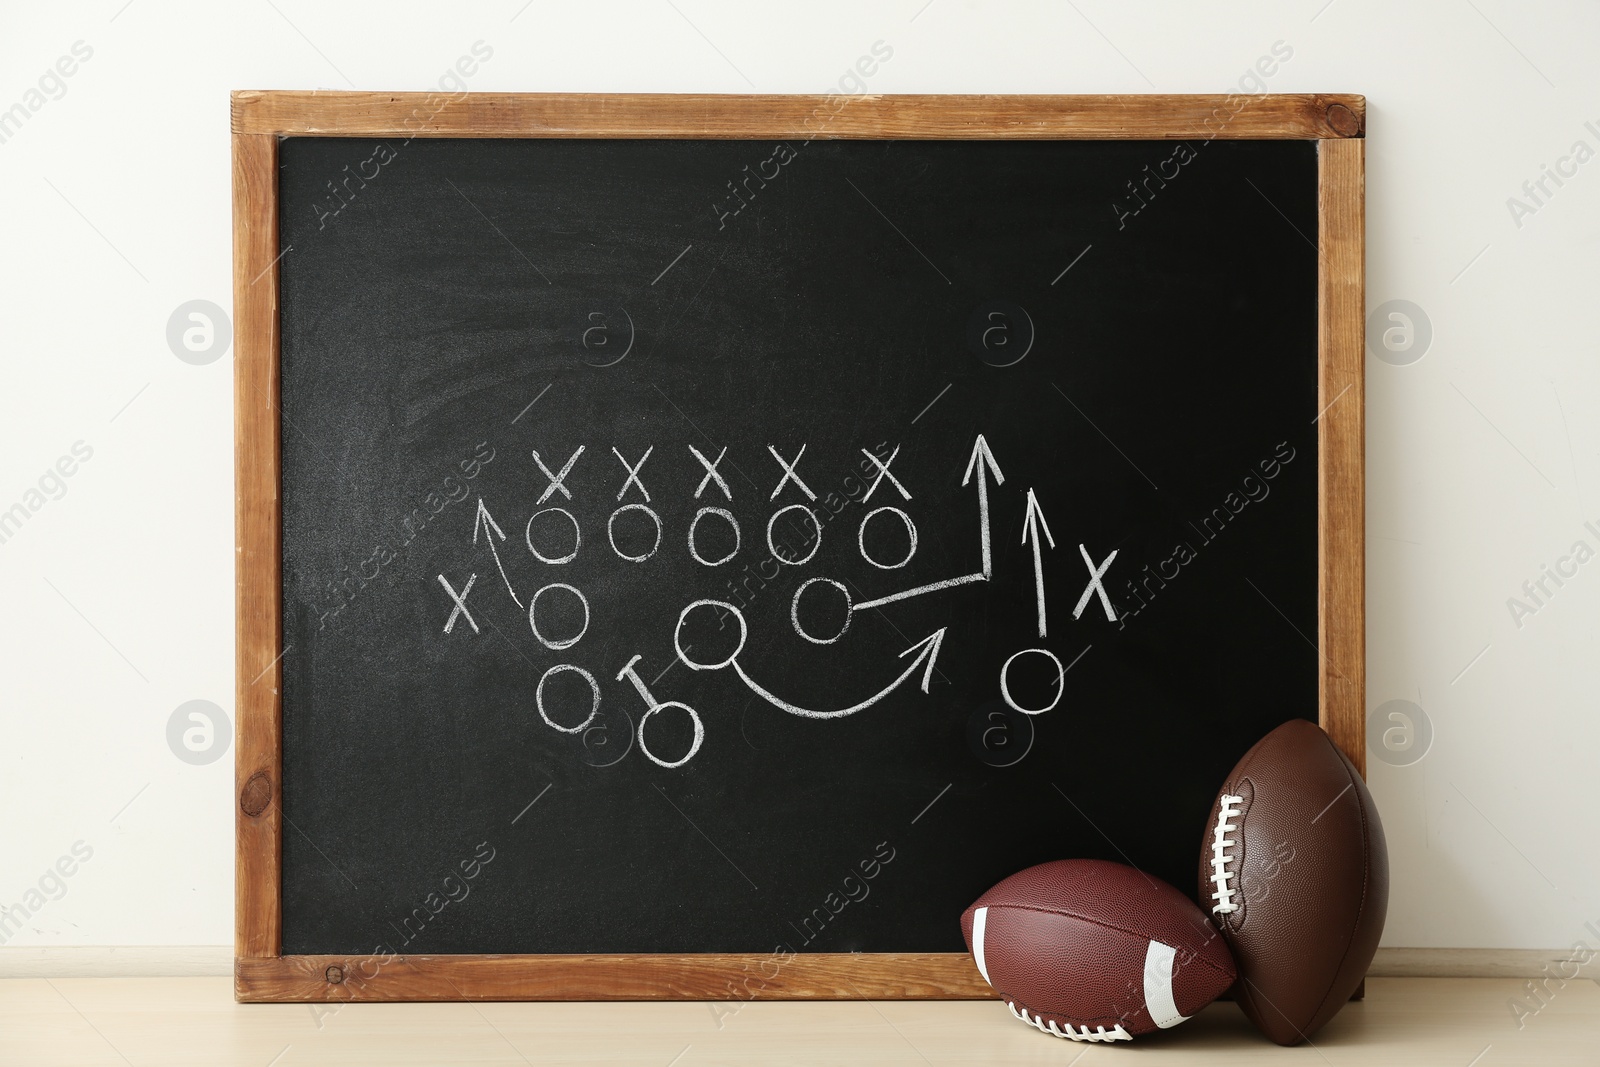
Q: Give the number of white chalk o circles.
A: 11